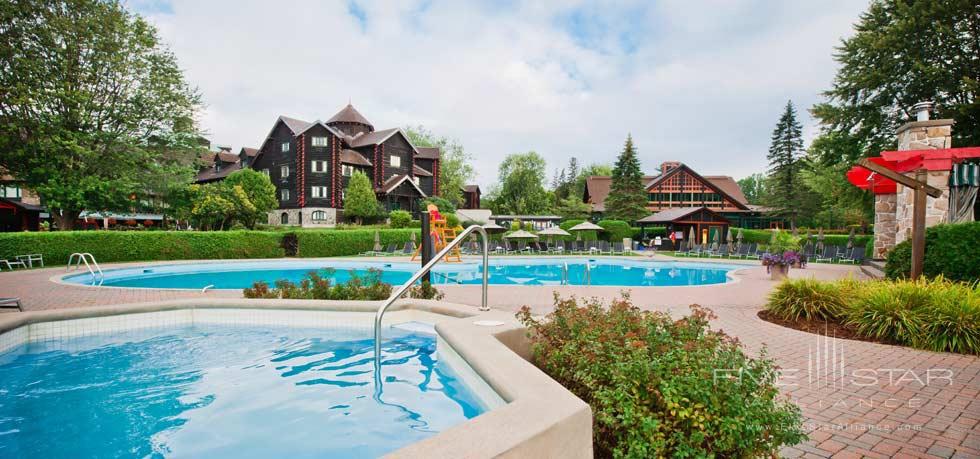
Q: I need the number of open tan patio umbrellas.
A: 4